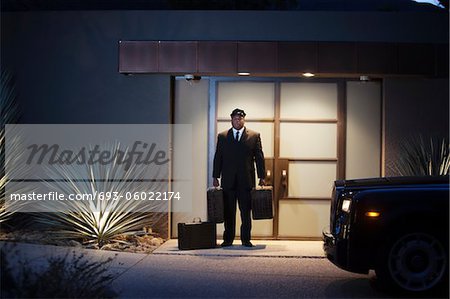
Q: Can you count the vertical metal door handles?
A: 2